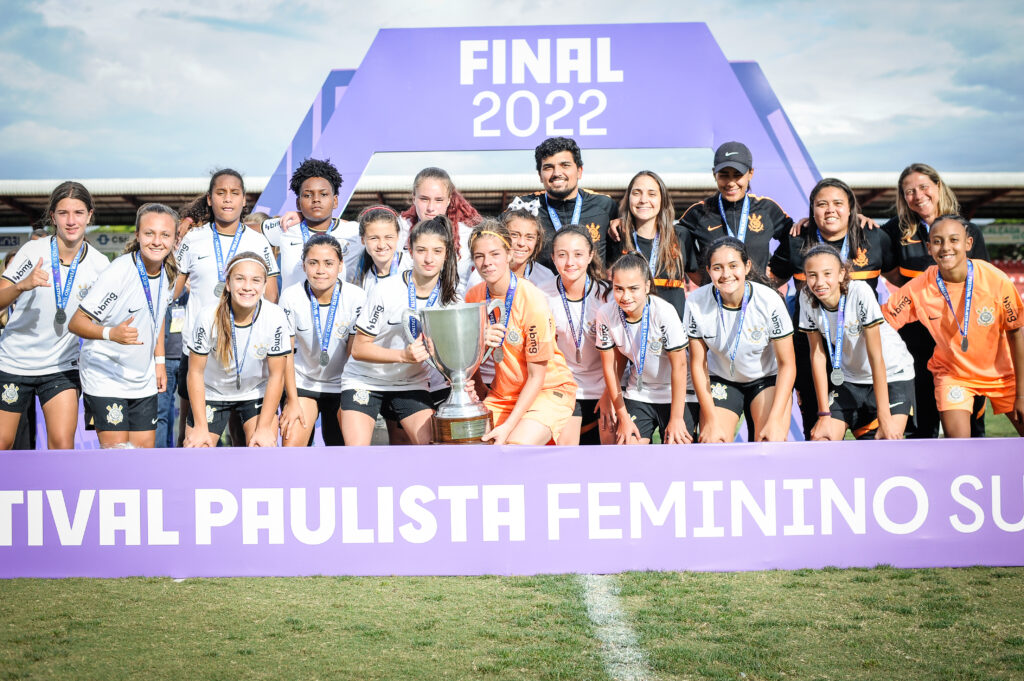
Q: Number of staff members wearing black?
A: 5